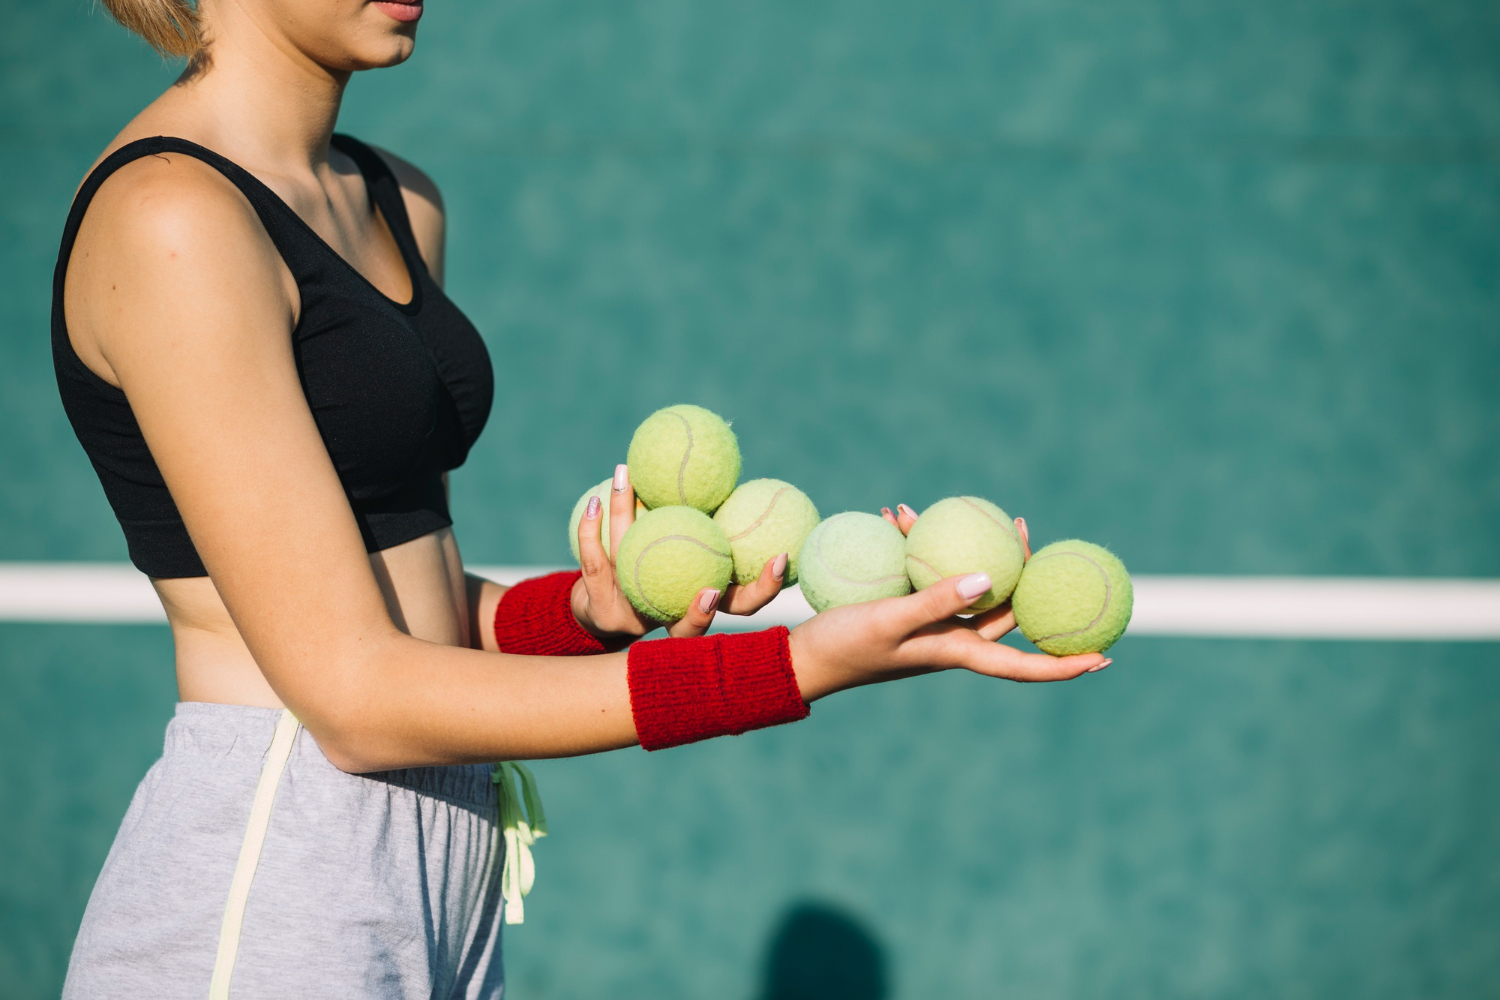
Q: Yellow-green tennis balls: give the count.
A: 7